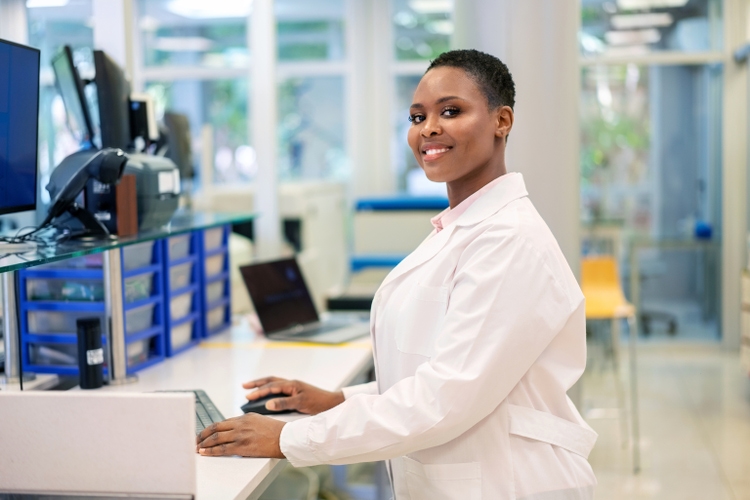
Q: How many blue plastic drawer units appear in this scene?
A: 3